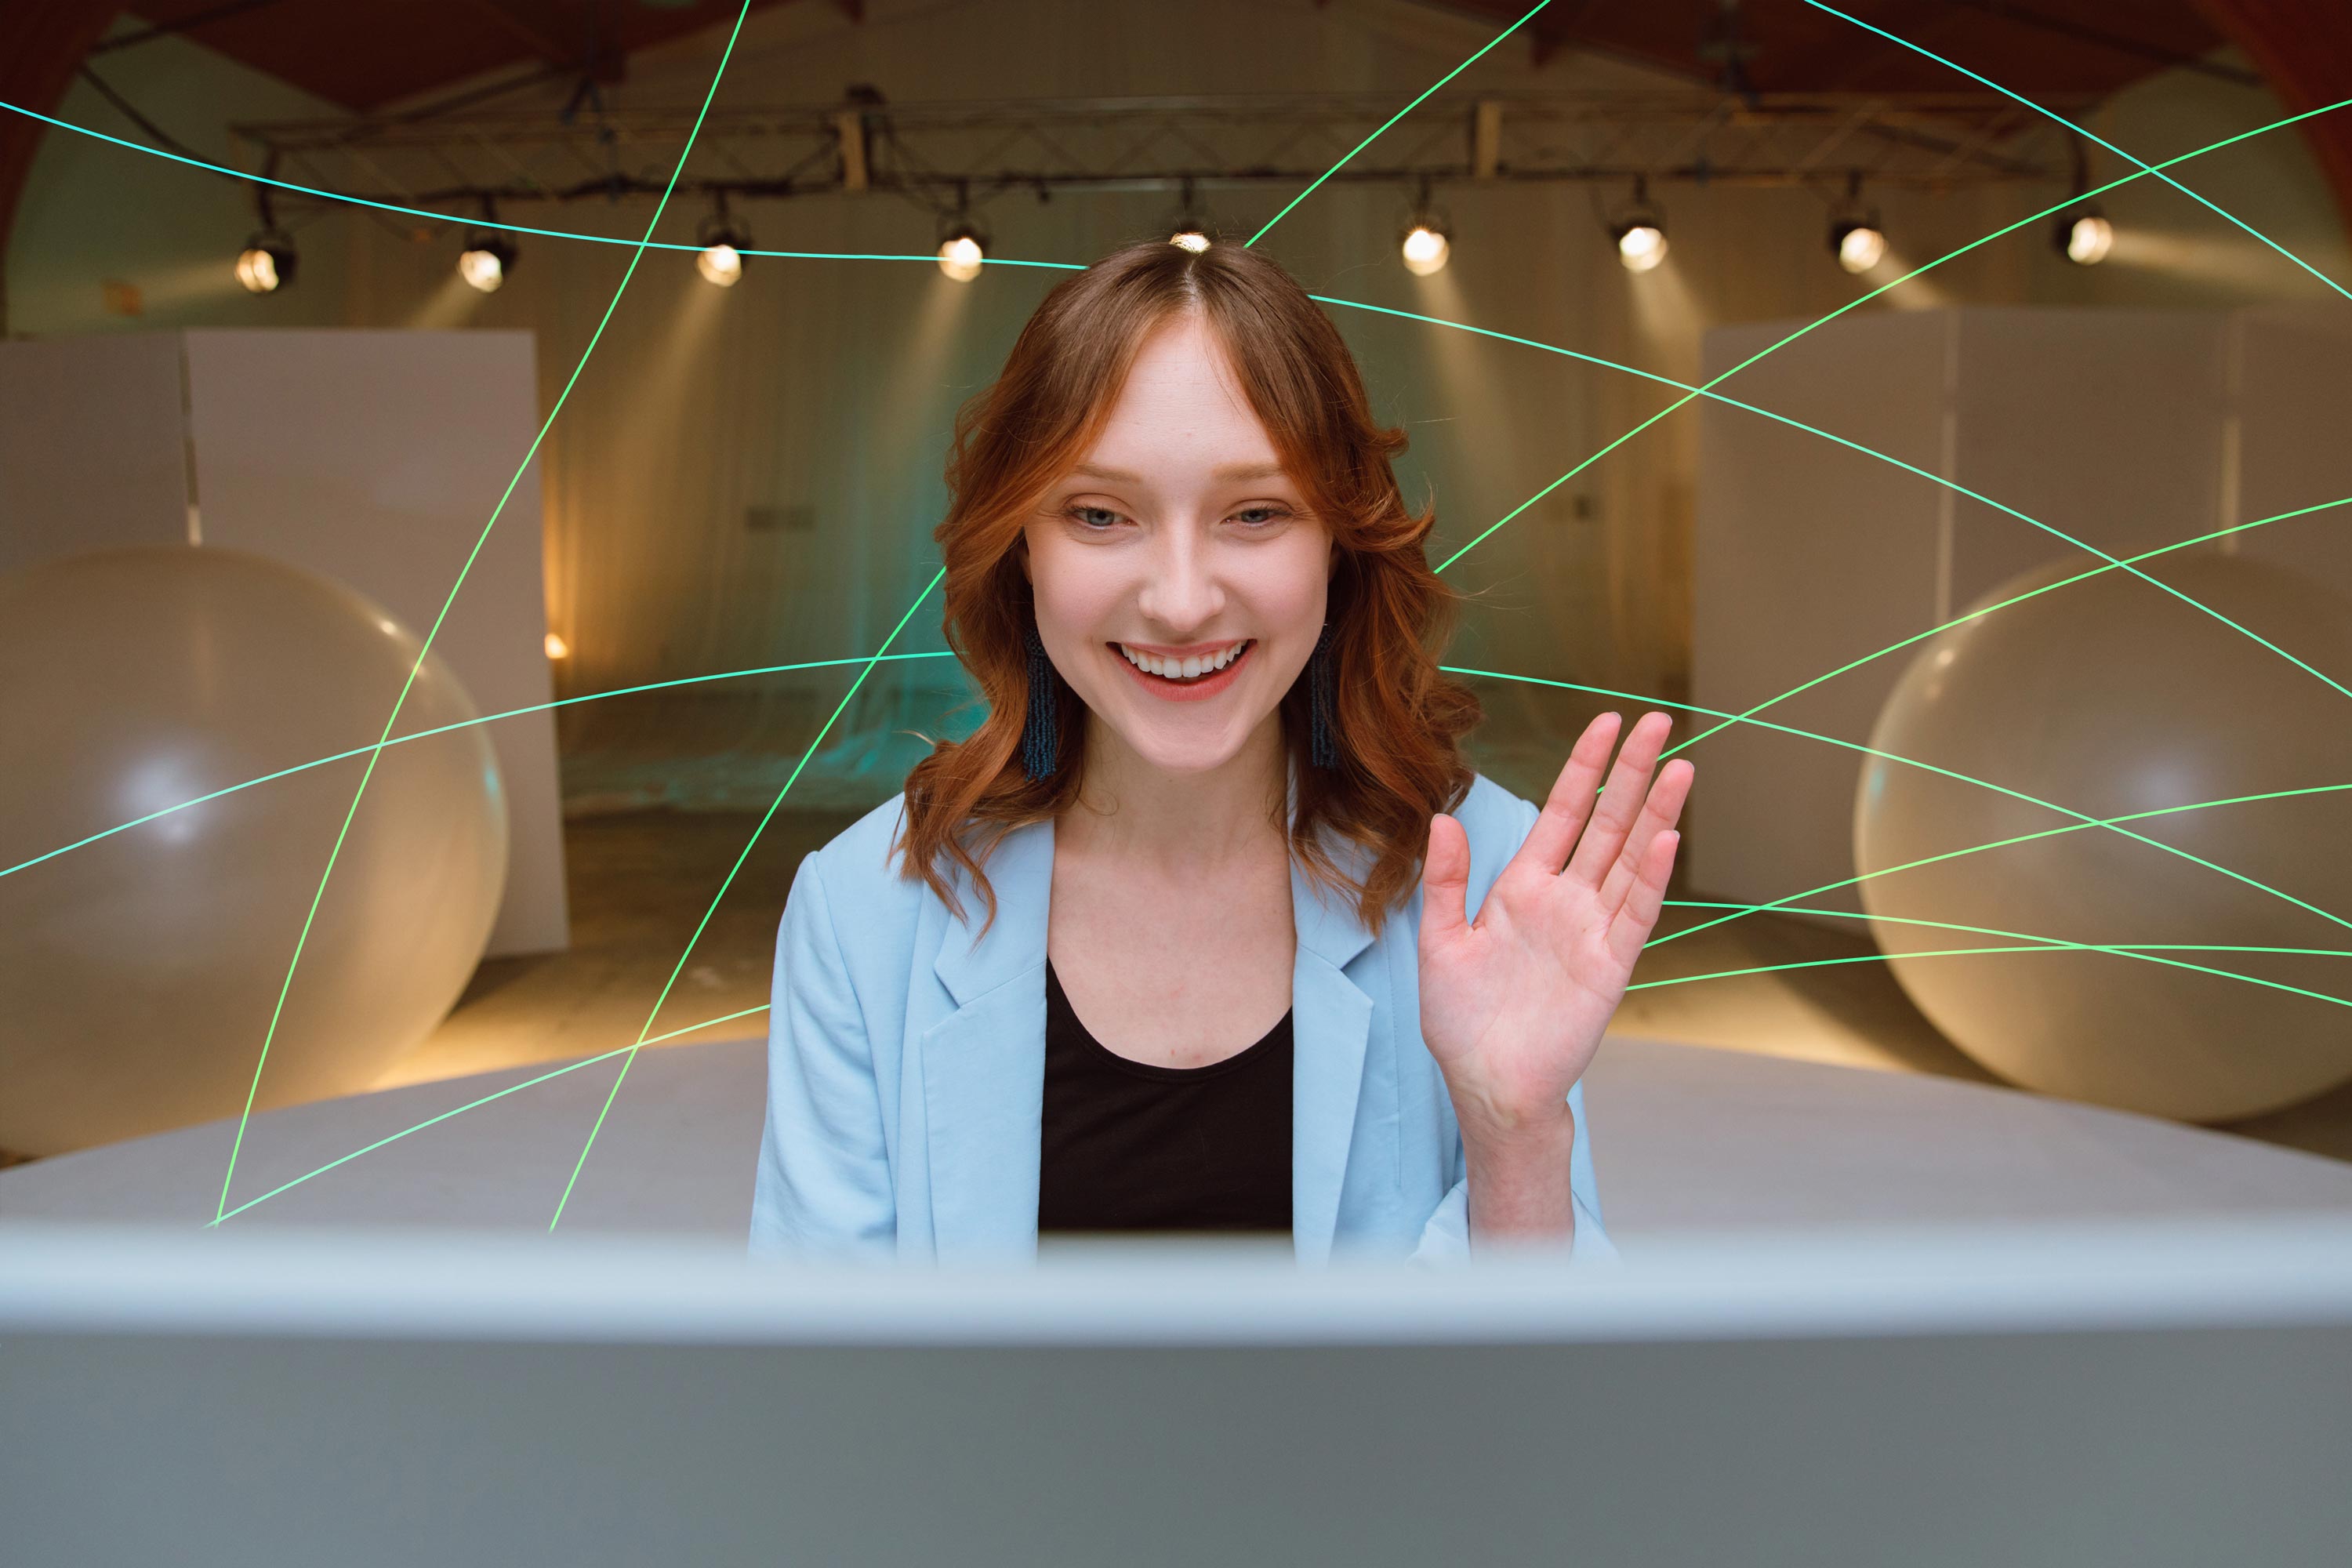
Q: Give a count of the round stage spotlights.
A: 9